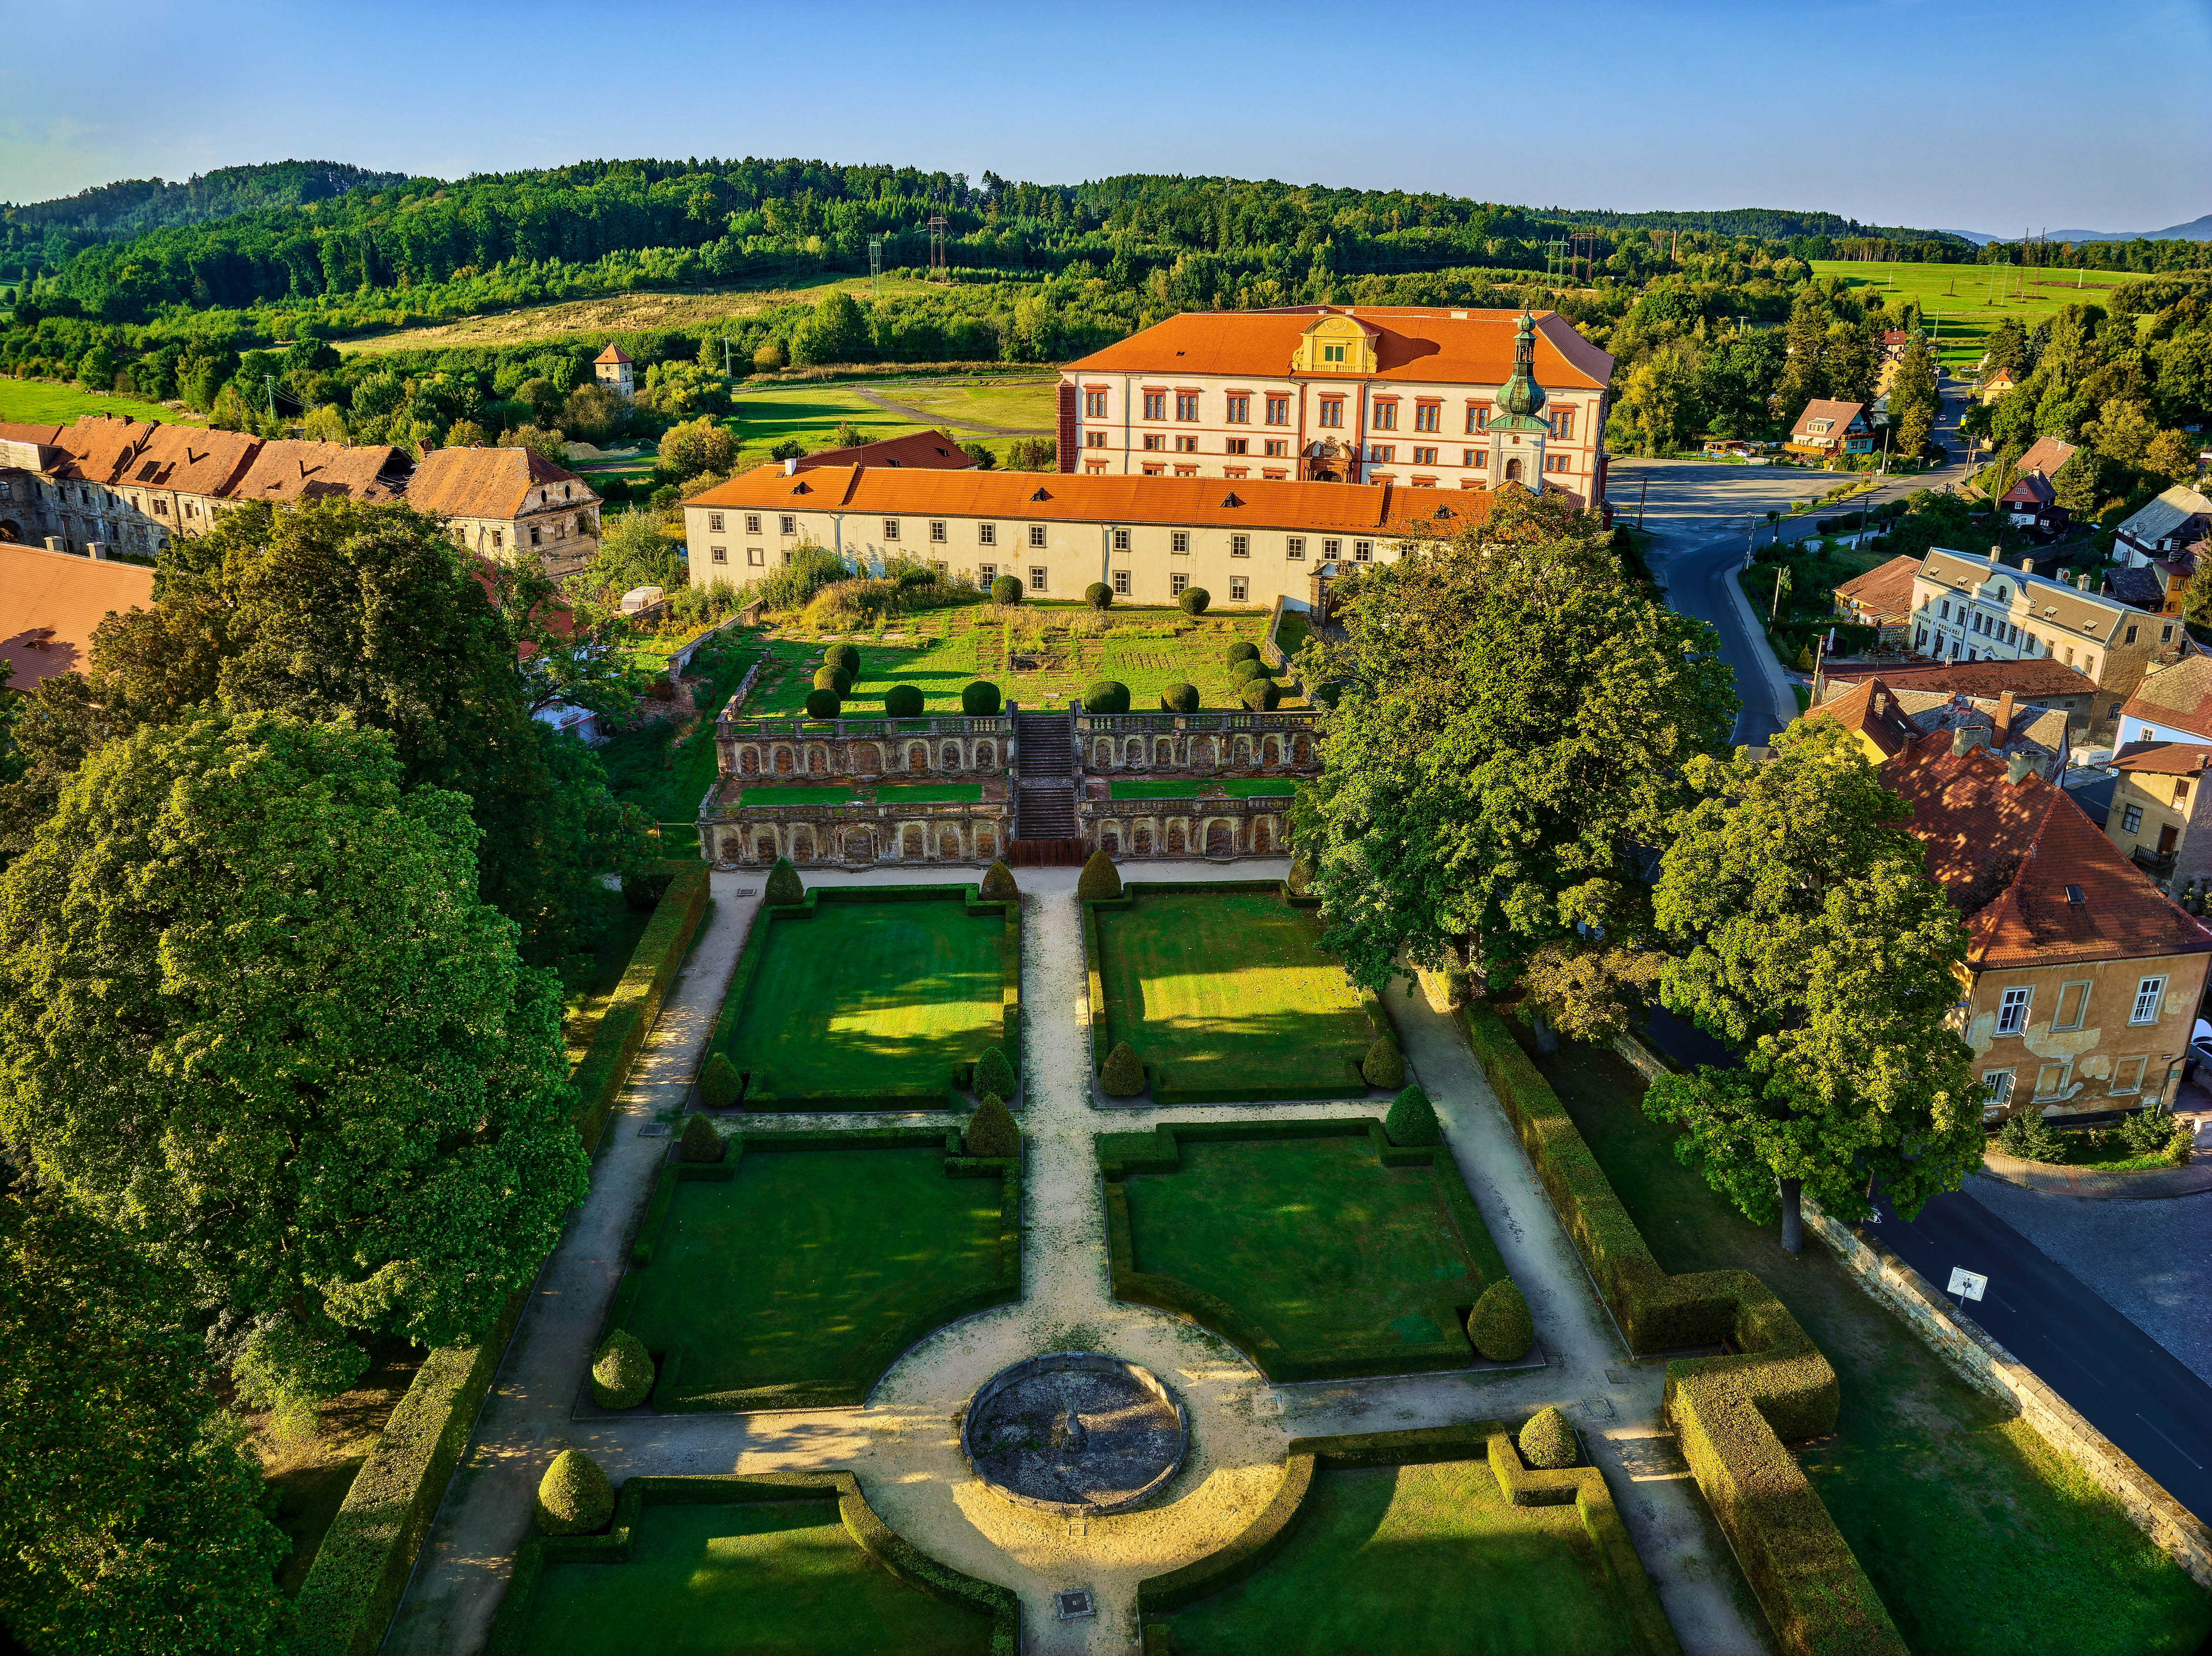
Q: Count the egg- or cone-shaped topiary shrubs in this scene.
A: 15